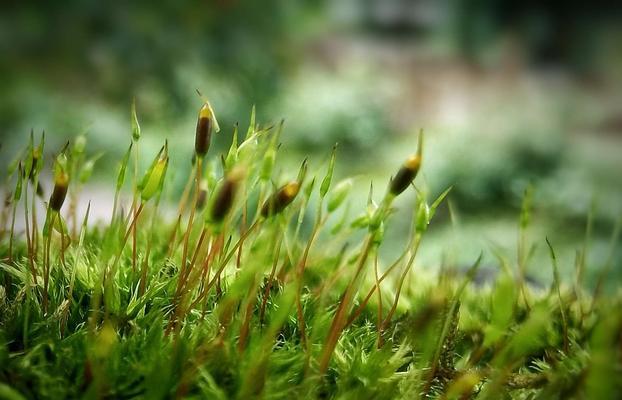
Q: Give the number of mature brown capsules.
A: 5